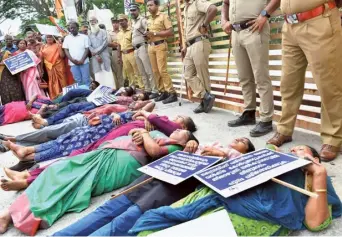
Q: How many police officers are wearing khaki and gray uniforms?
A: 7